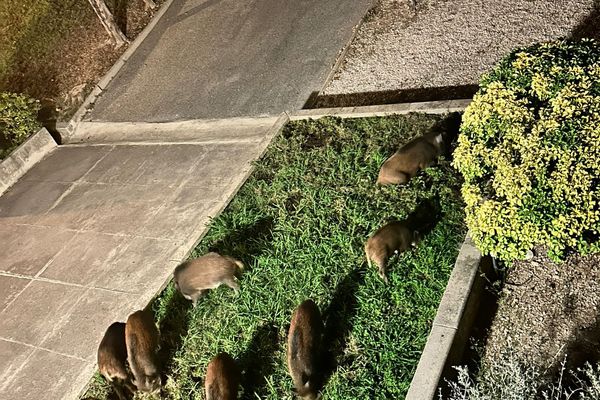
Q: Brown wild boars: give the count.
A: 7